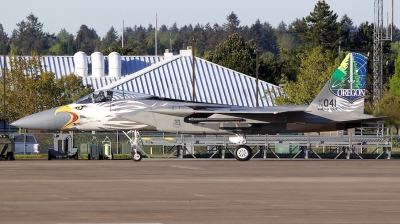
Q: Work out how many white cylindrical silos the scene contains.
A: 3